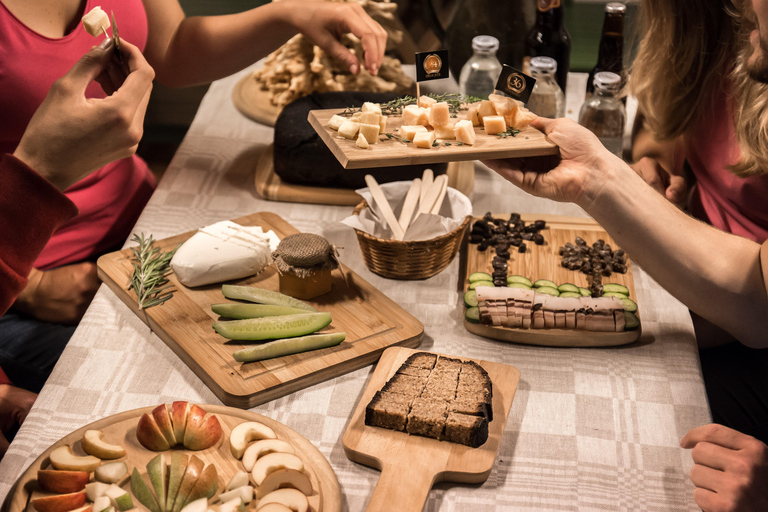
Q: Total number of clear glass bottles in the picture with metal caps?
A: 3